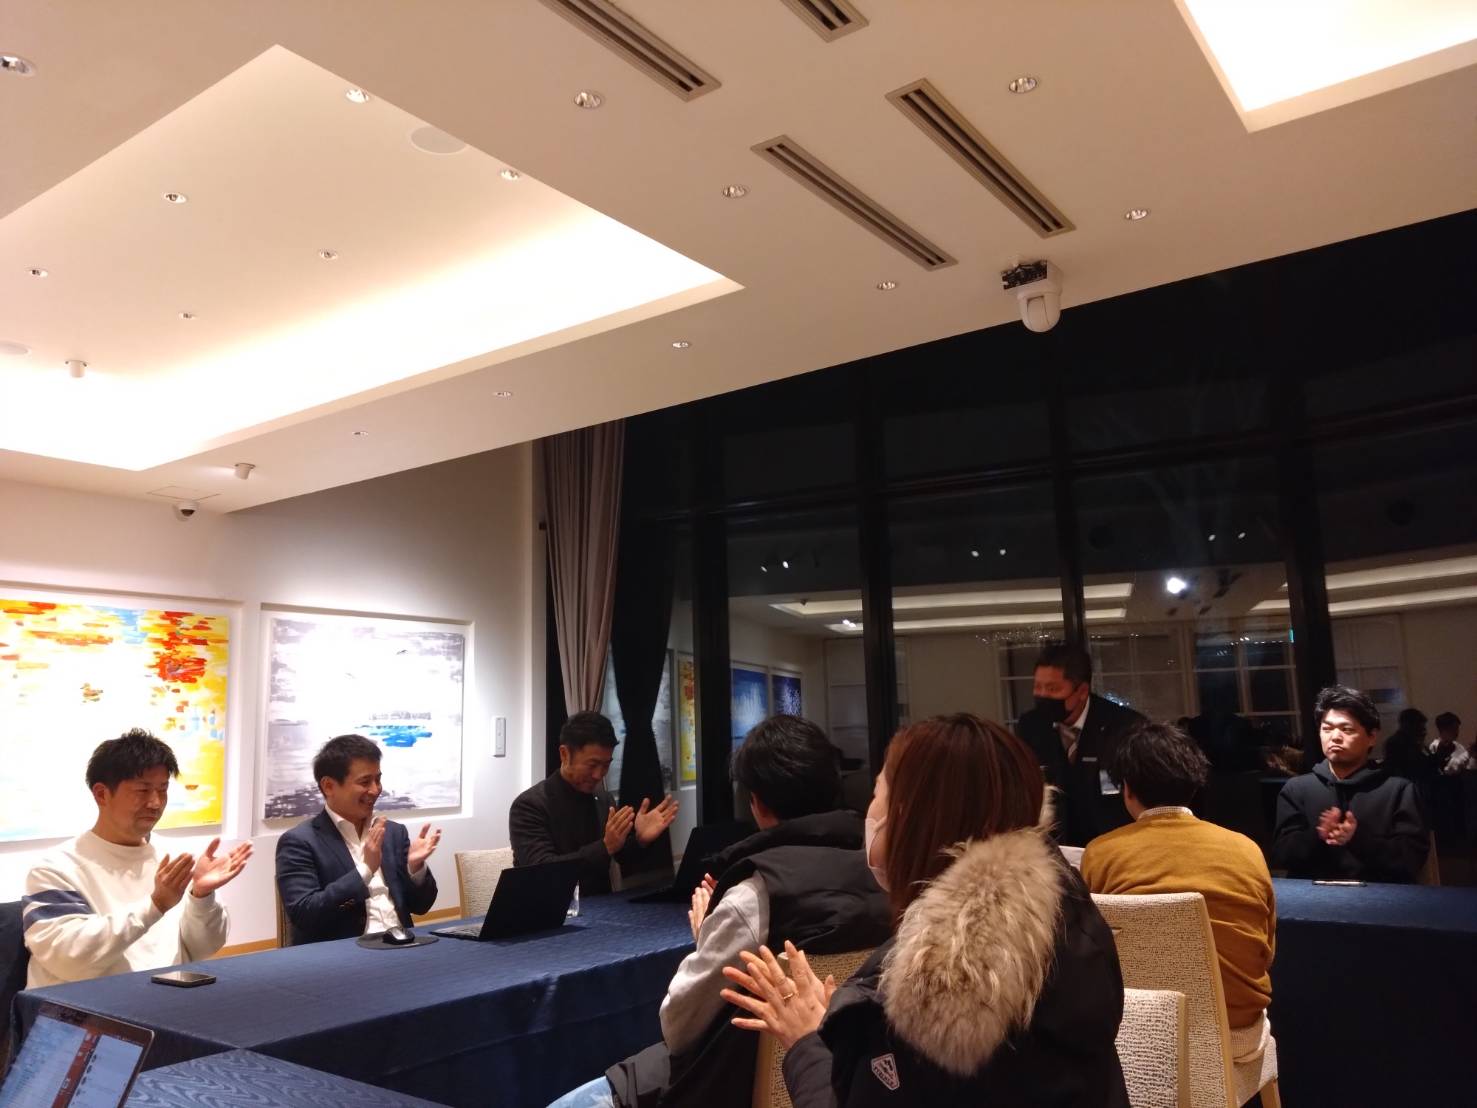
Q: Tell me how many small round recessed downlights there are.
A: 15